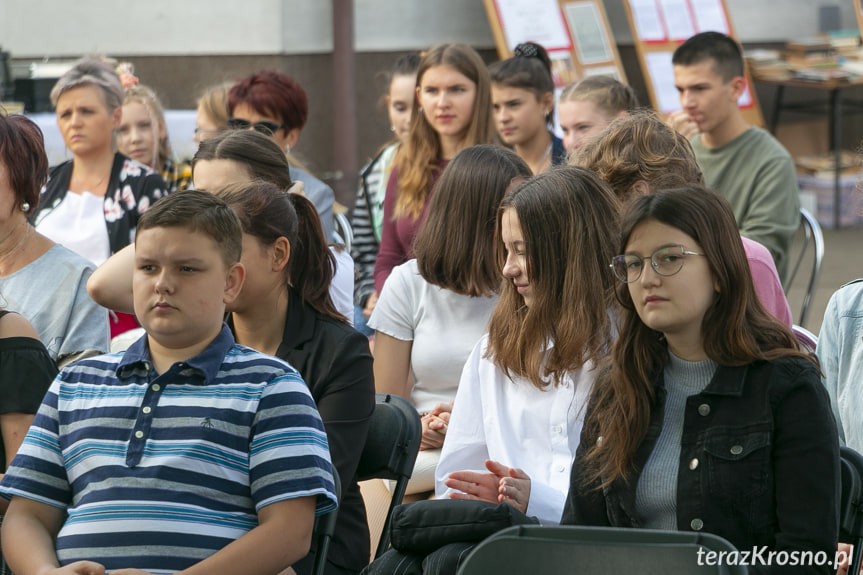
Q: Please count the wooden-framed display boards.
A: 2